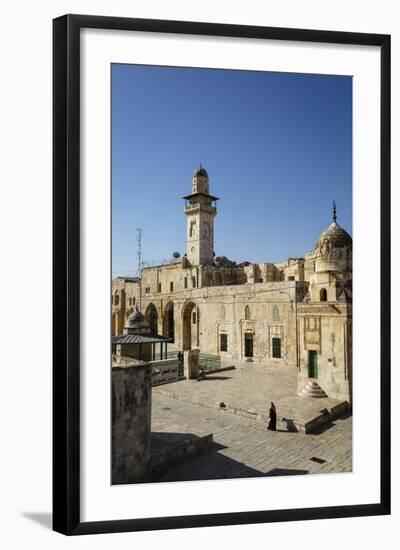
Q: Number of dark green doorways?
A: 4